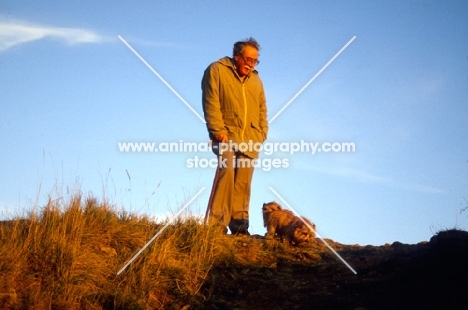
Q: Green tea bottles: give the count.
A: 0